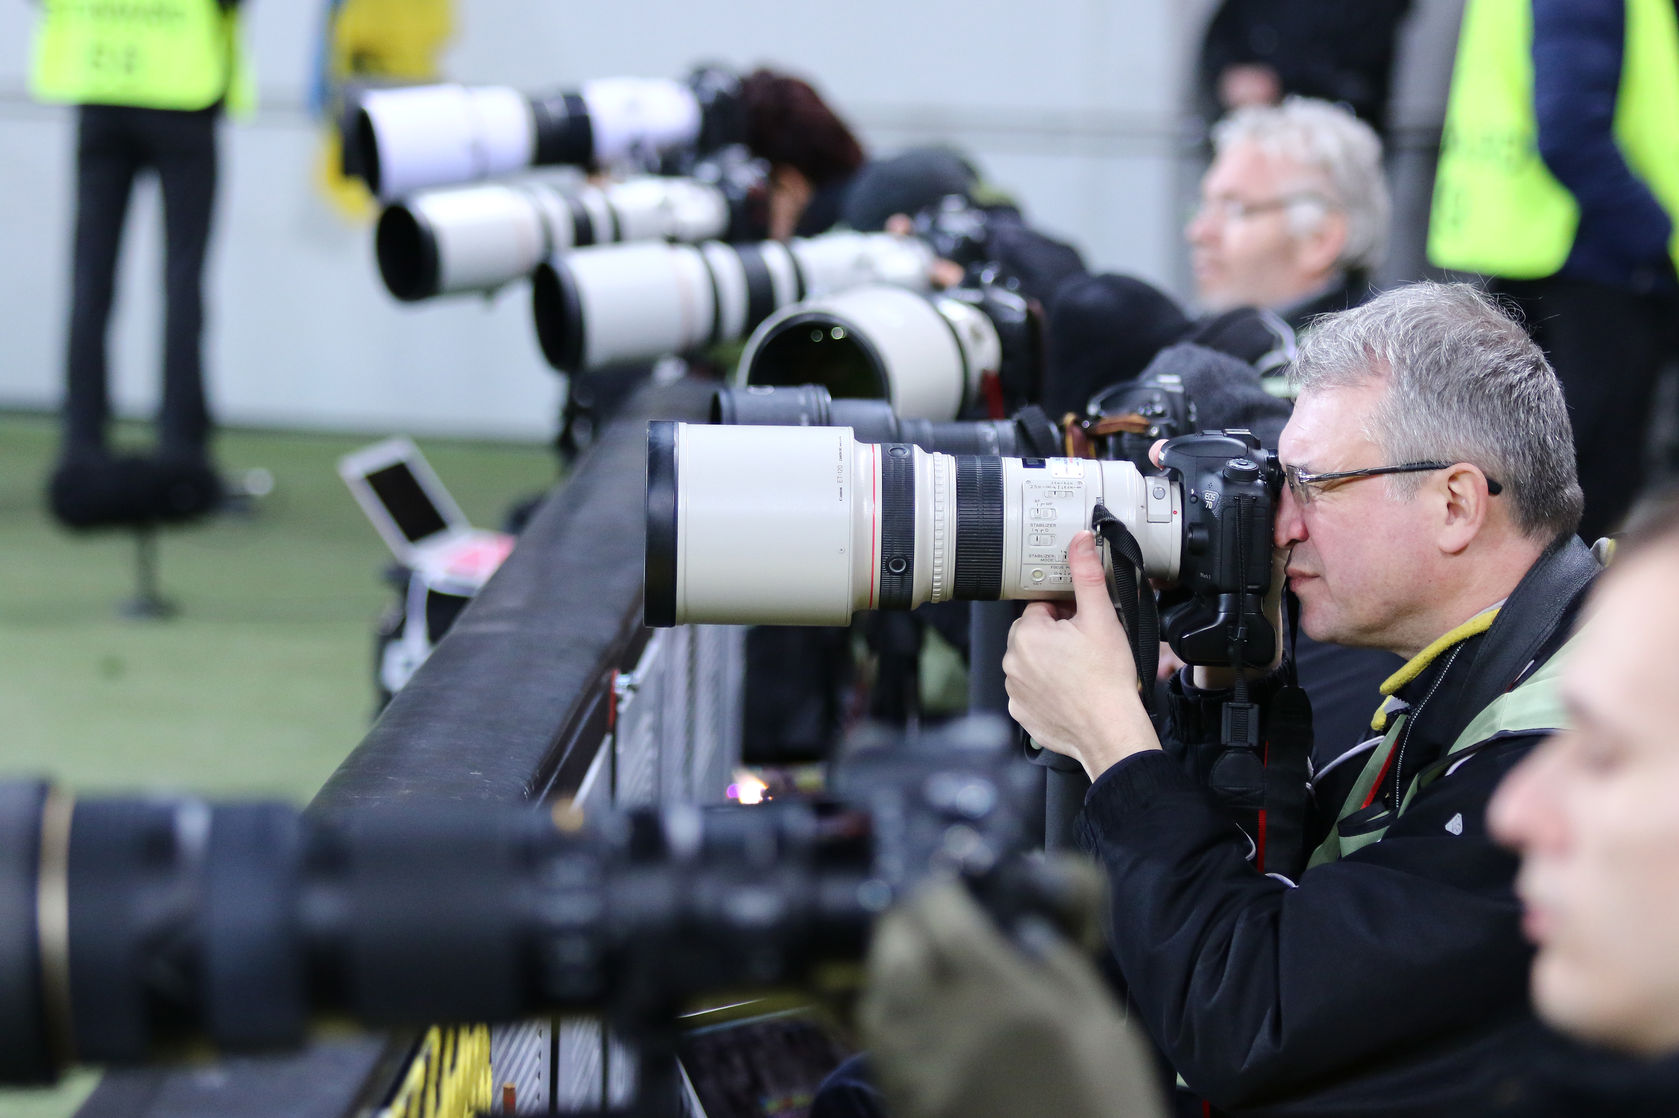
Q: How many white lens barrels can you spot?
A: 5